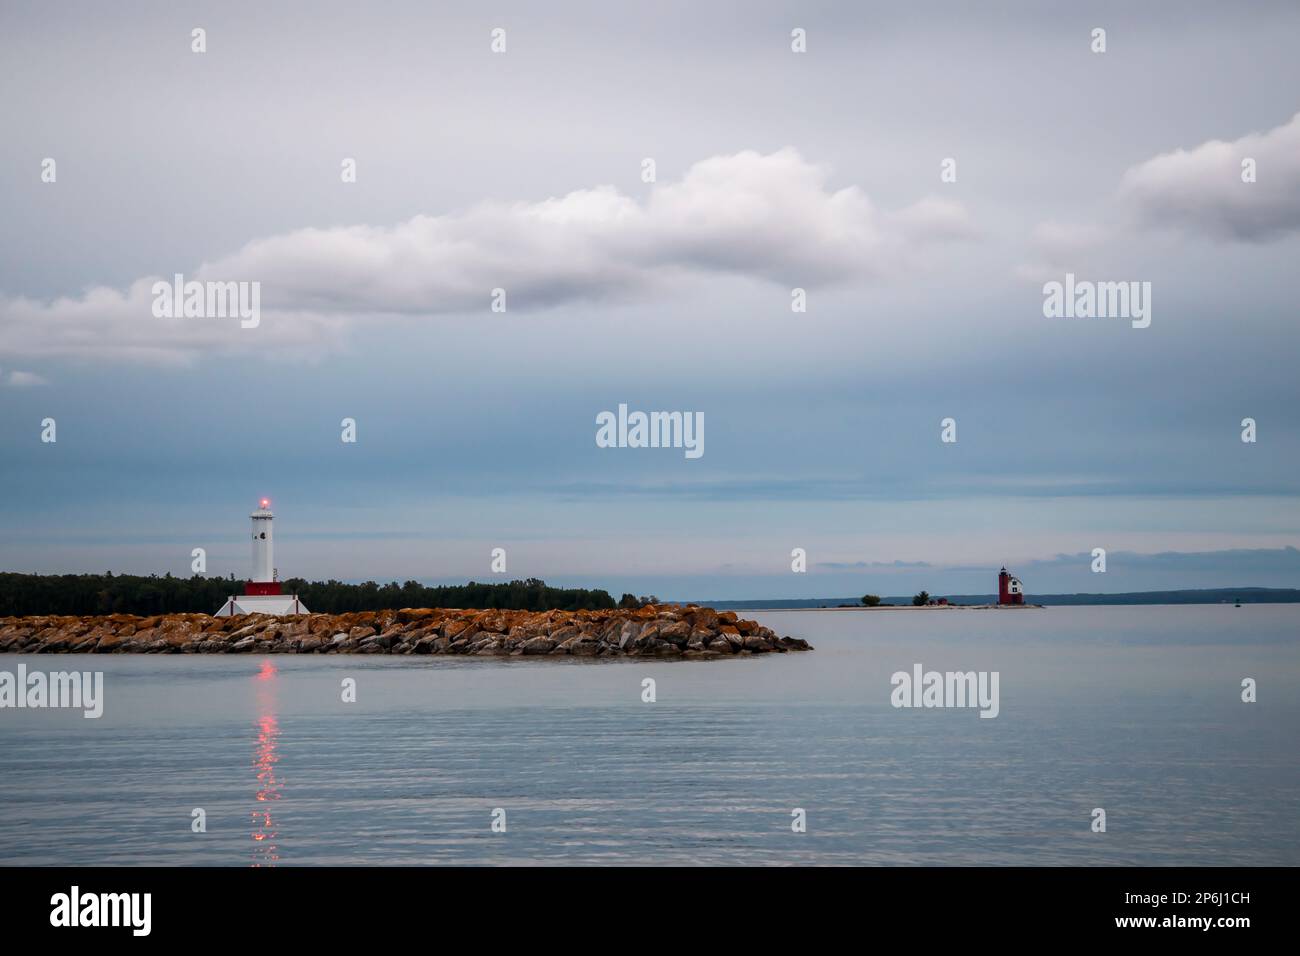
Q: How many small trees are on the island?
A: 2